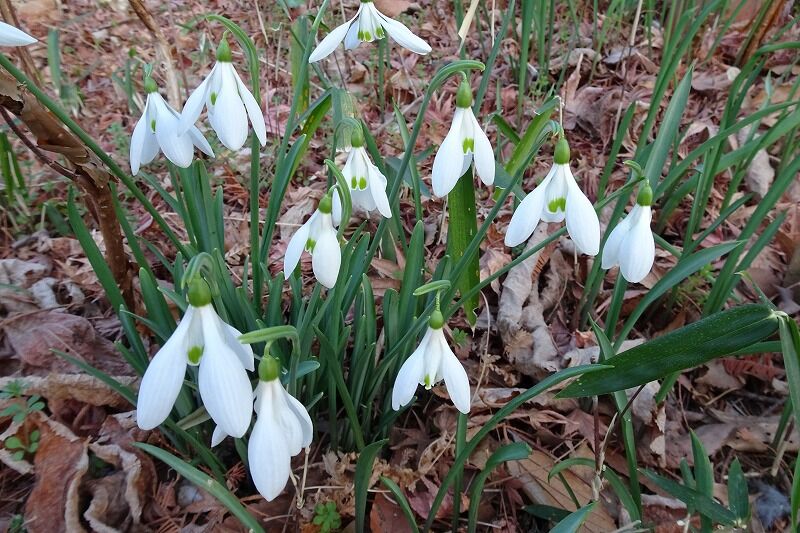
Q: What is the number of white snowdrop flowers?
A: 12